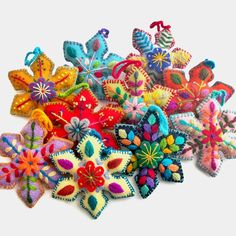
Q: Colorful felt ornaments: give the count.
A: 10